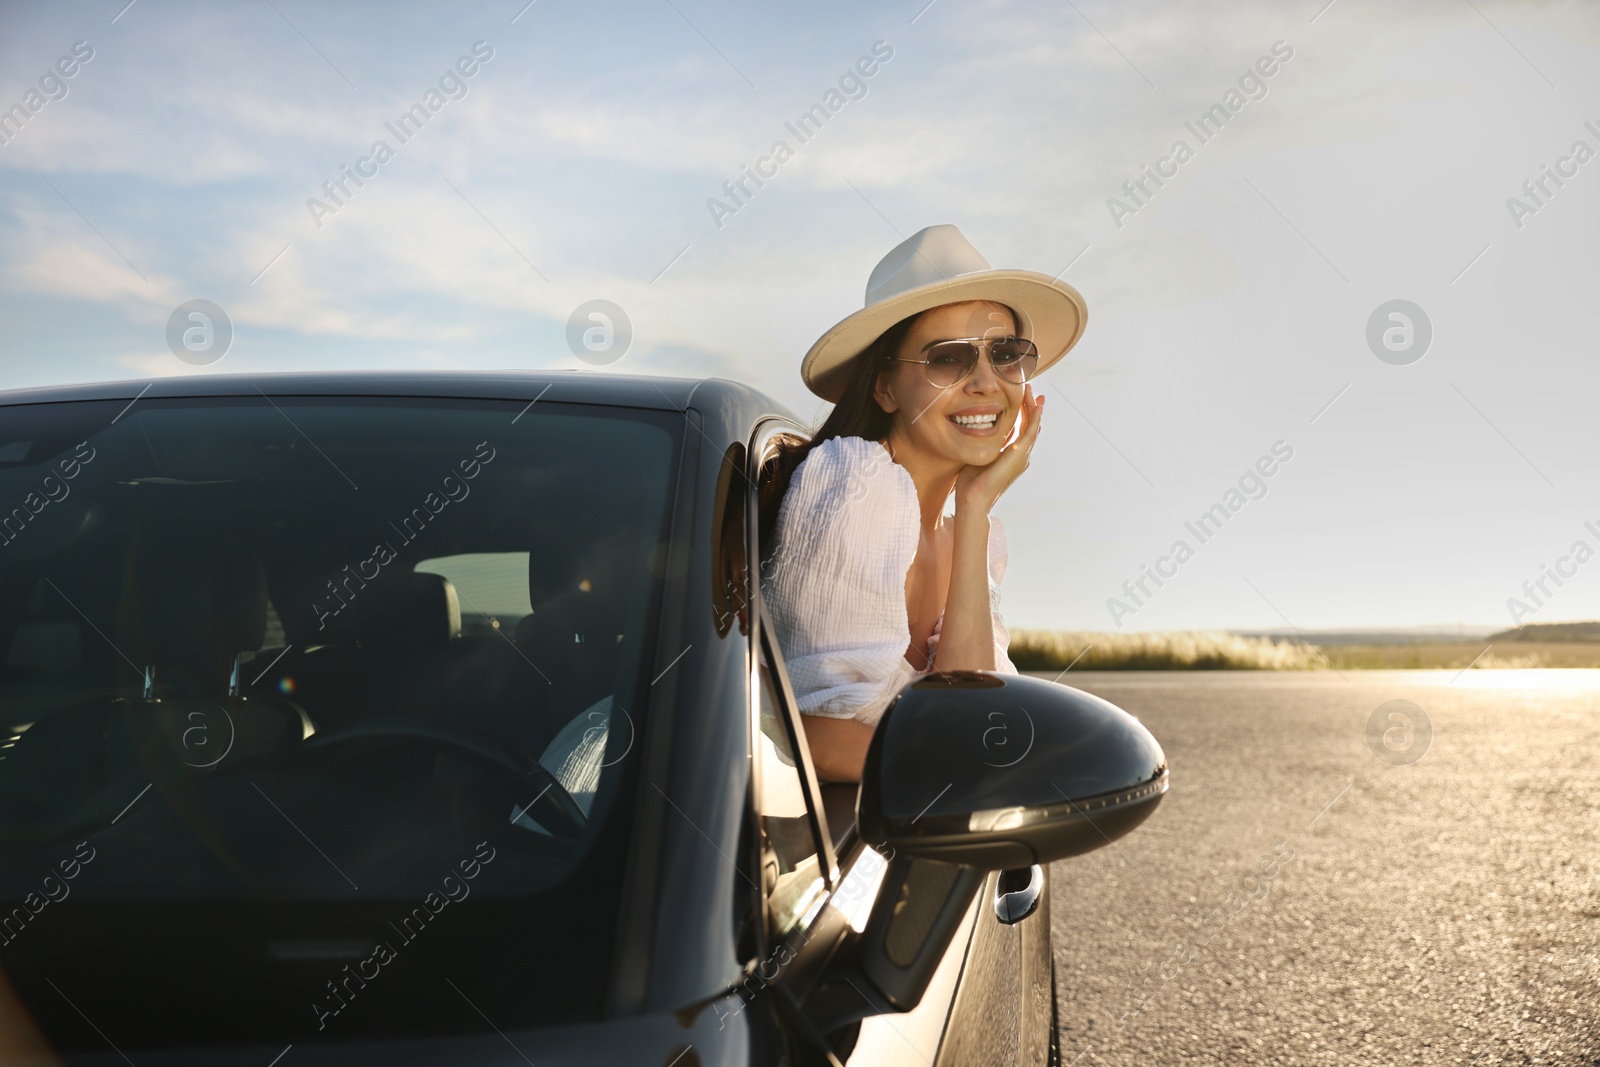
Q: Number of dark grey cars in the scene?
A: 1